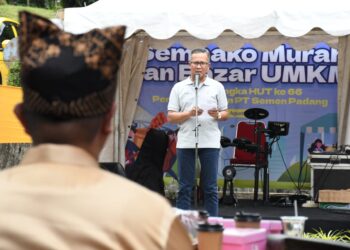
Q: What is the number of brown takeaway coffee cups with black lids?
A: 2